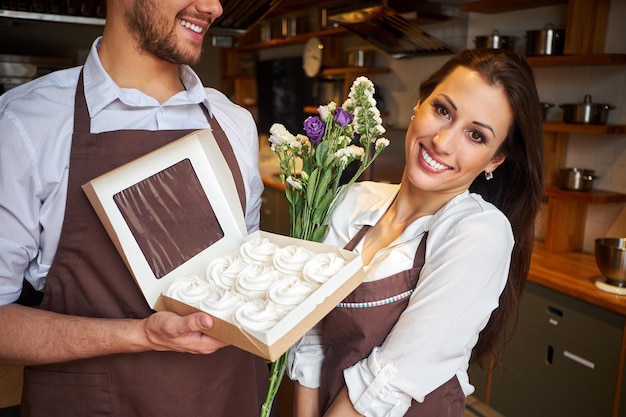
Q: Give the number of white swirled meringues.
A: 9